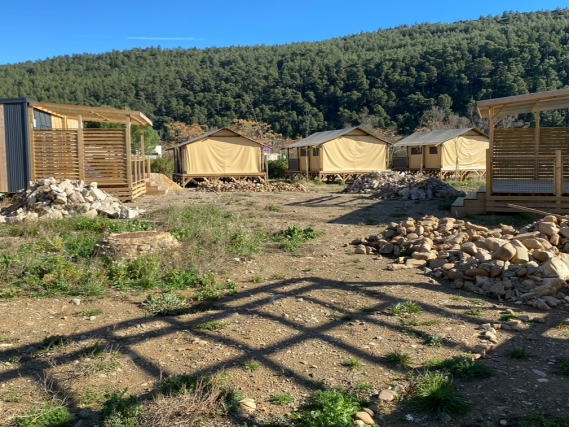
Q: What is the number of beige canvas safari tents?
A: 3